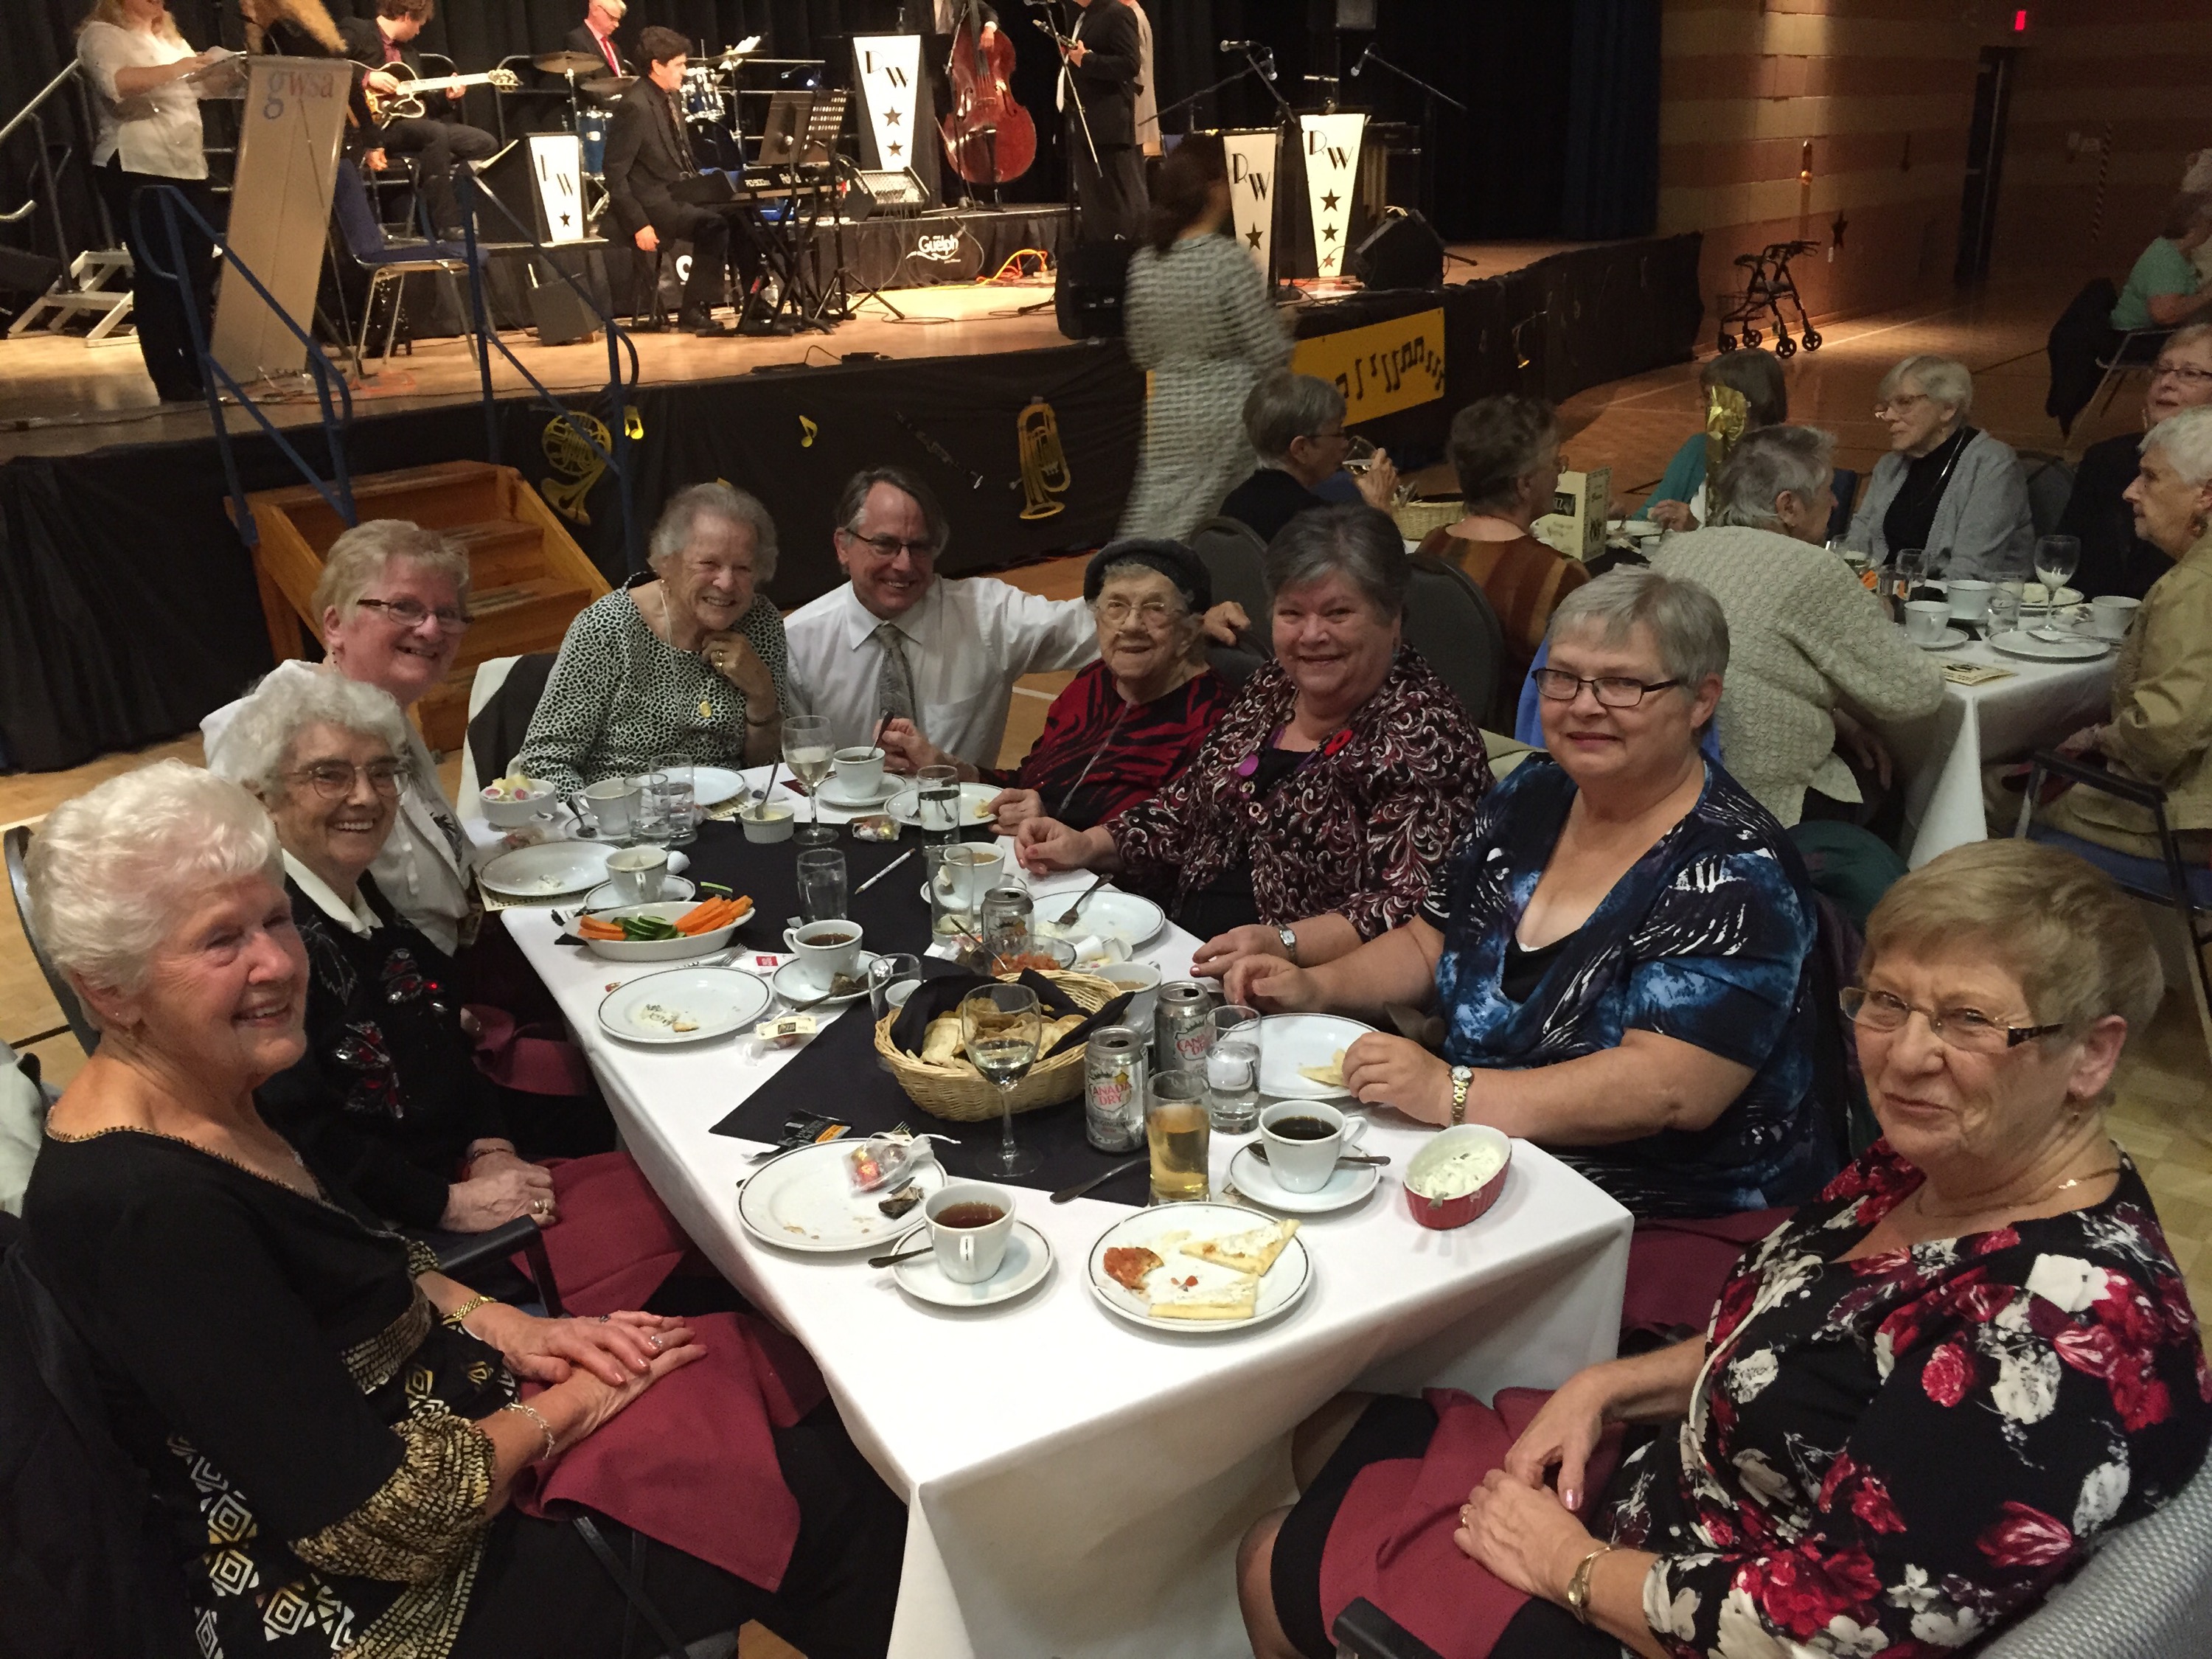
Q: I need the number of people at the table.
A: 9